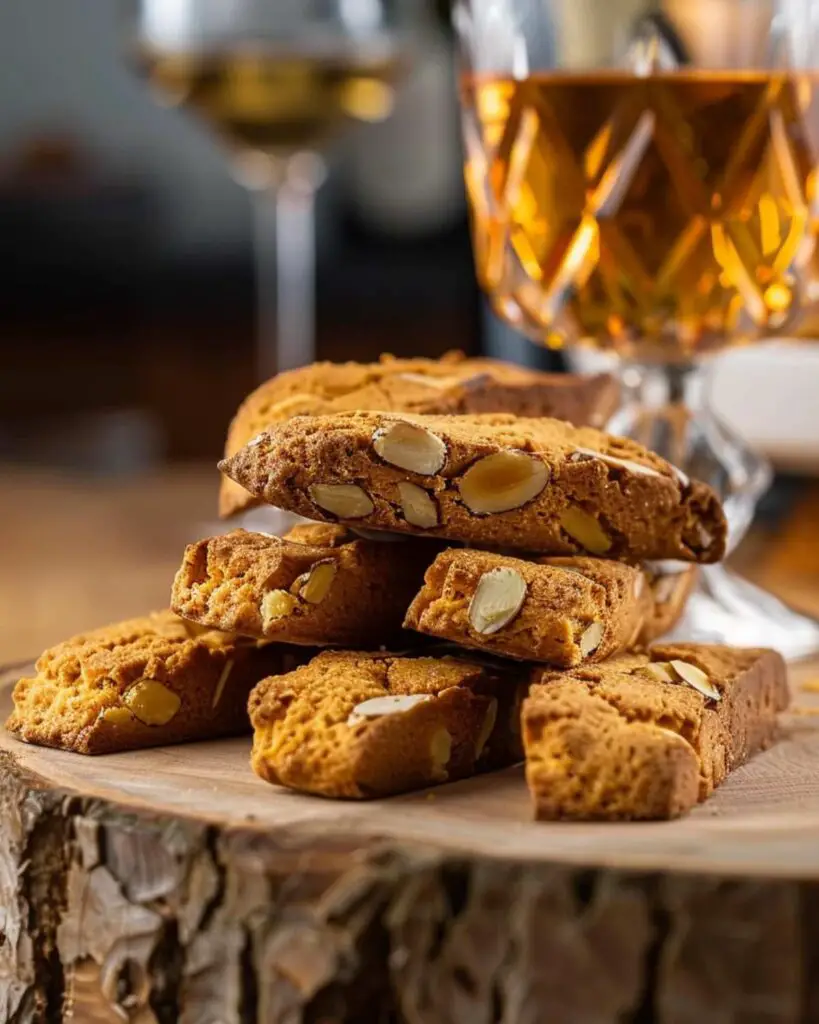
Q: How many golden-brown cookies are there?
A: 7